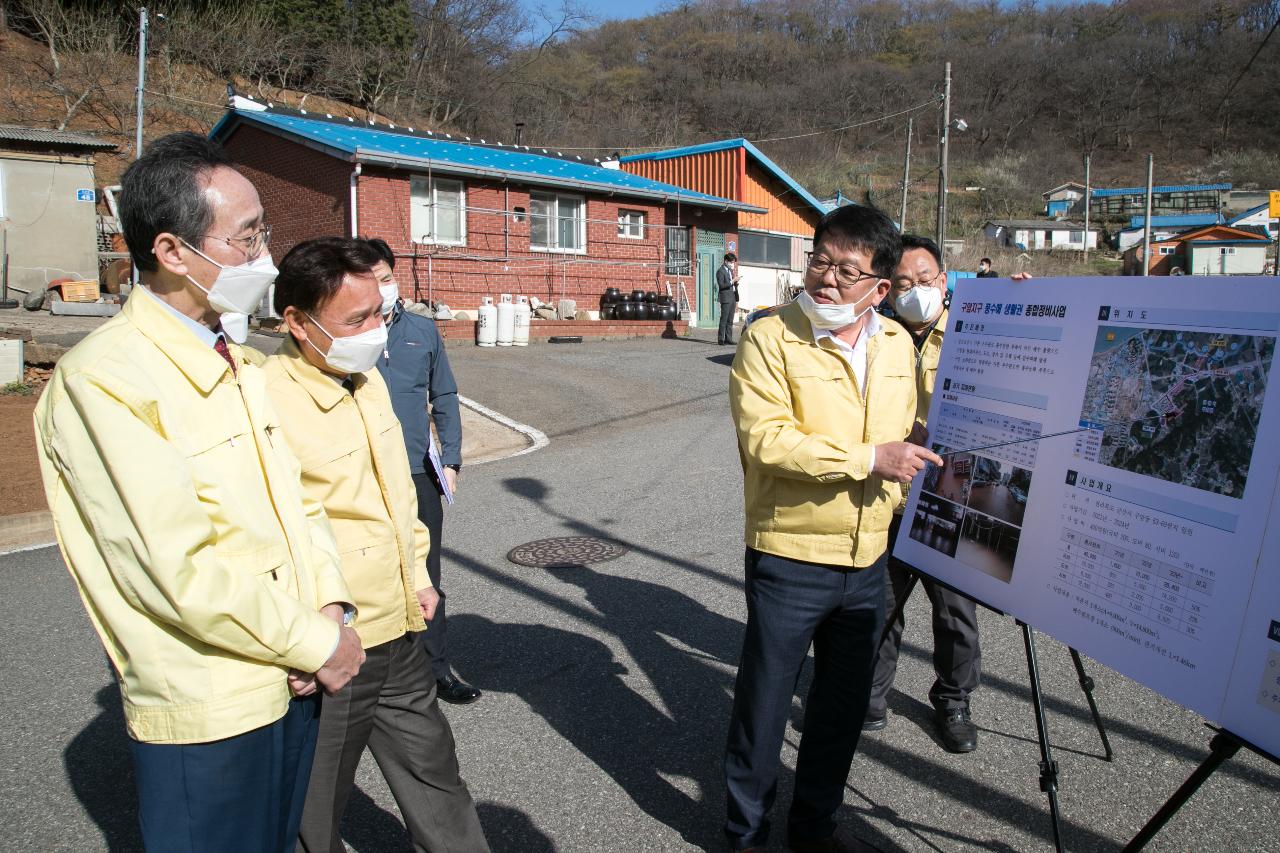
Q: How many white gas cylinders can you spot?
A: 3